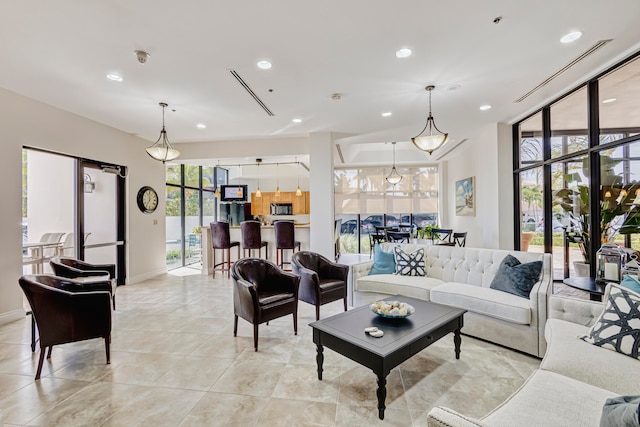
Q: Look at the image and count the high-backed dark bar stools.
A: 3